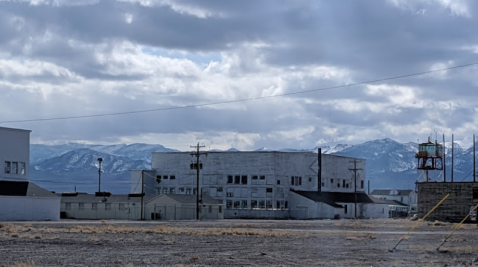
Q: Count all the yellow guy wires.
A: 2